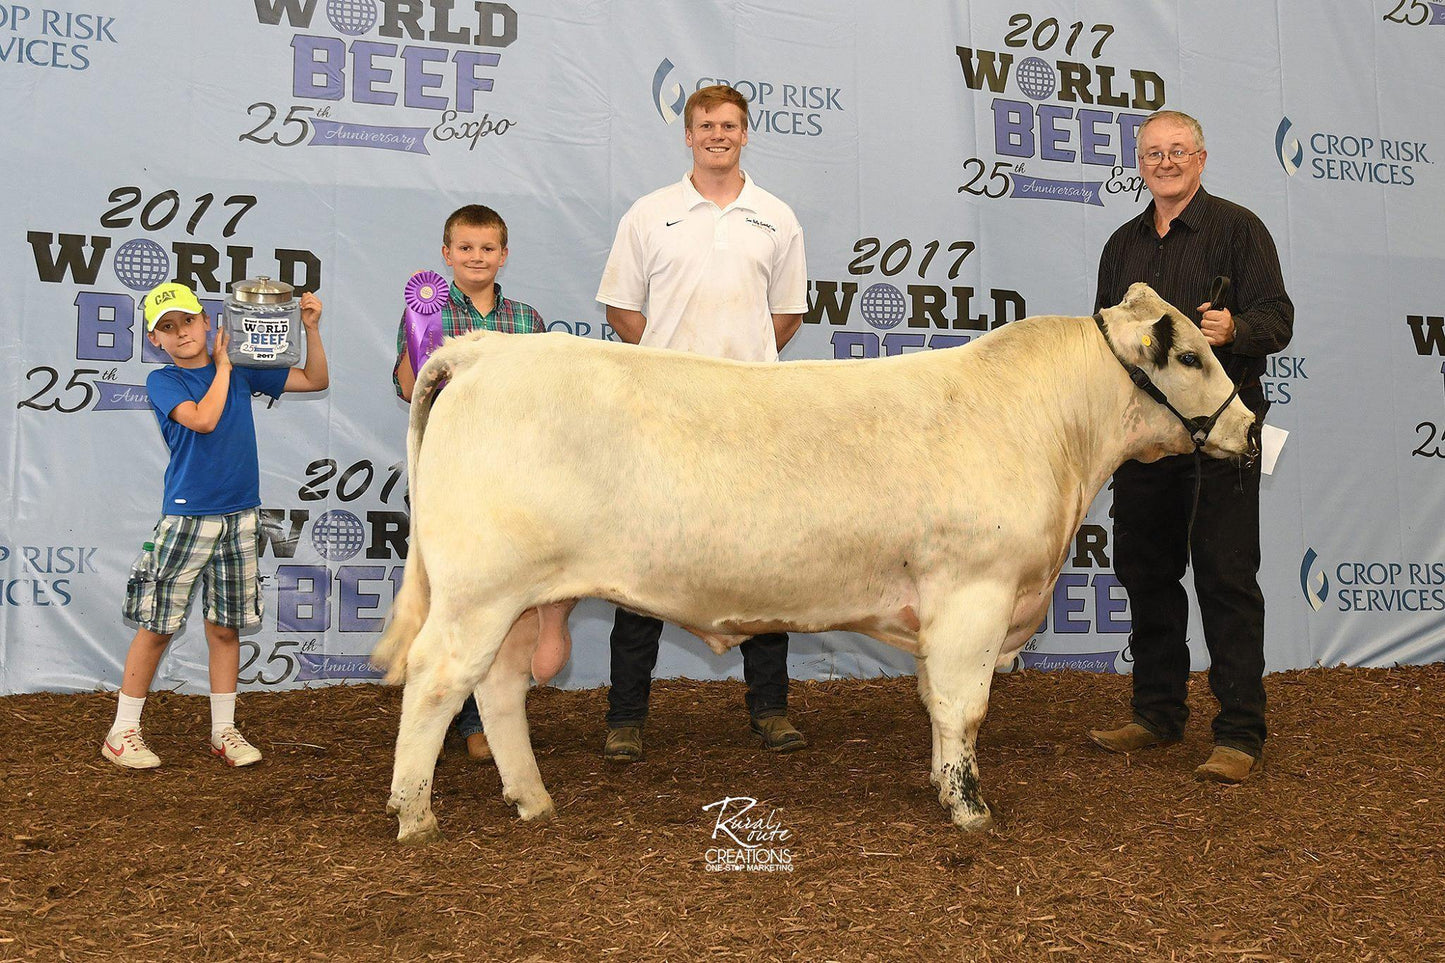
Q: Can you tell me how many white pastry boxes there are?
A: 0